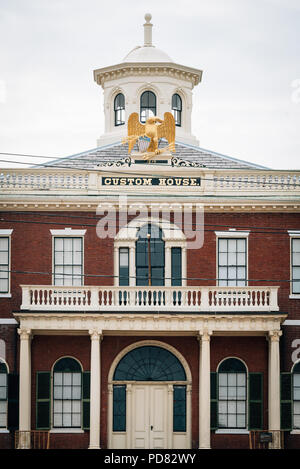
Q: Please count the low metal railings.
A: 2